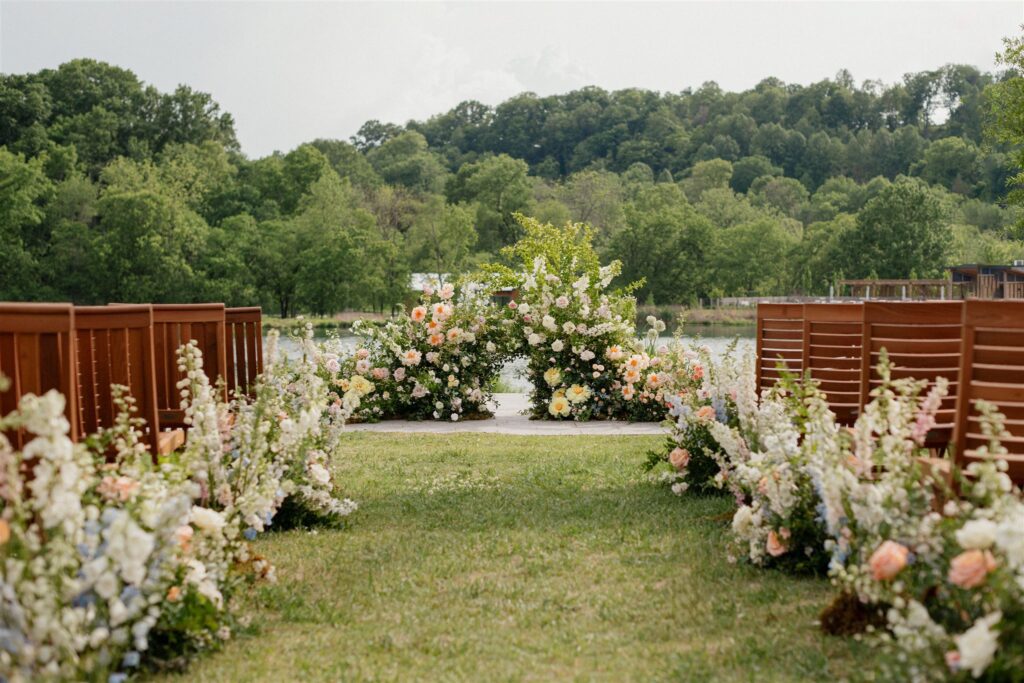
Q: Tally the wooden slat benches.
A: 8